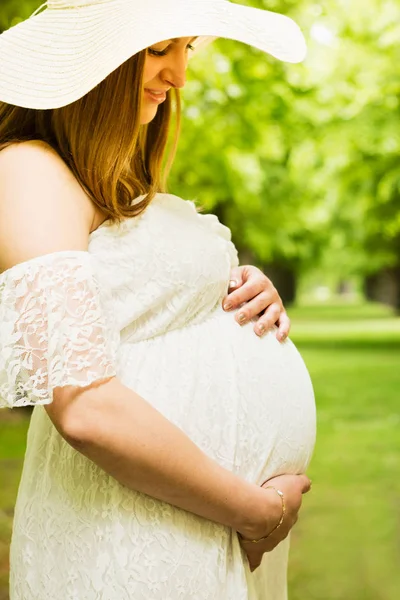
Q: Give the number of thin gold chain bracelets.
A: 1